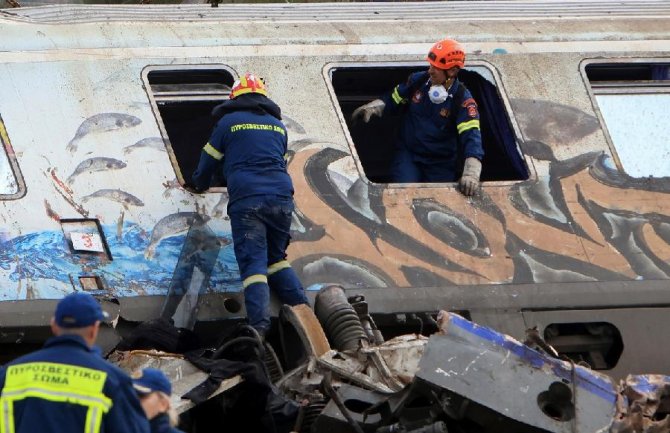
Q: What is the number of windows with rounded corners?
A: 4